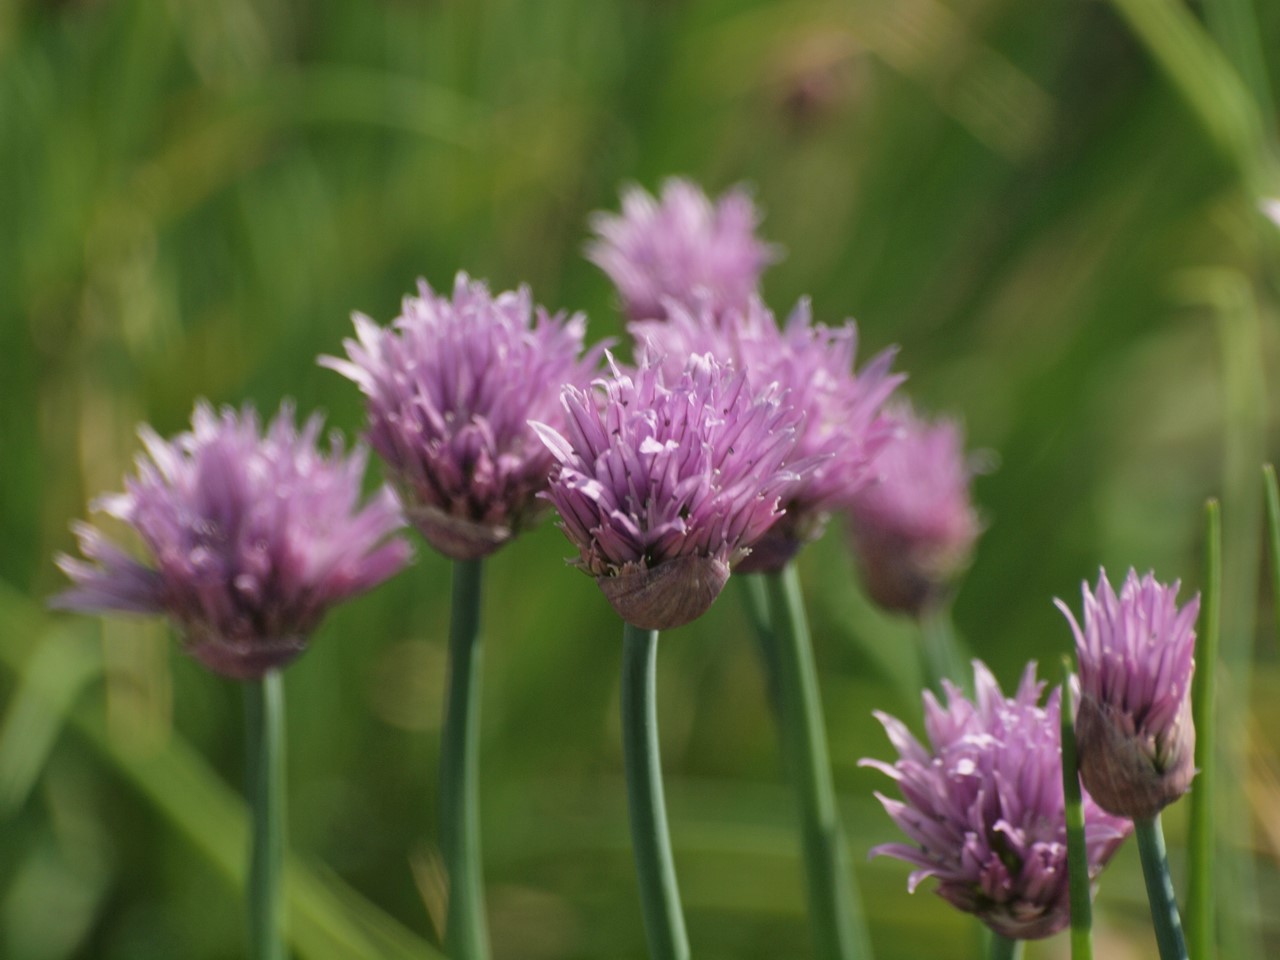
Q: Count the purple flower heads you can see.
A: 8